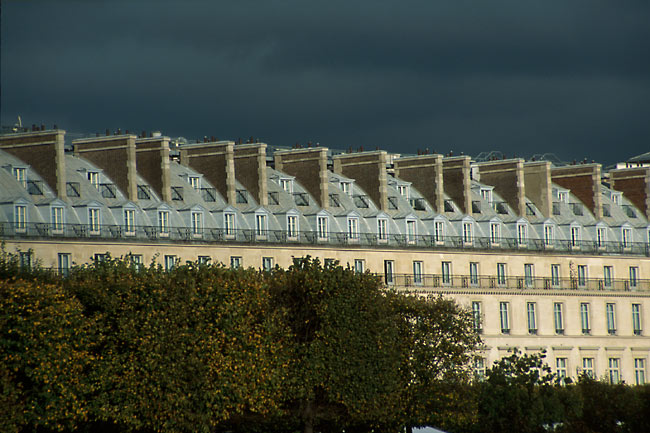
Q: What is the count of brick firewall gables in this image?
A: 13